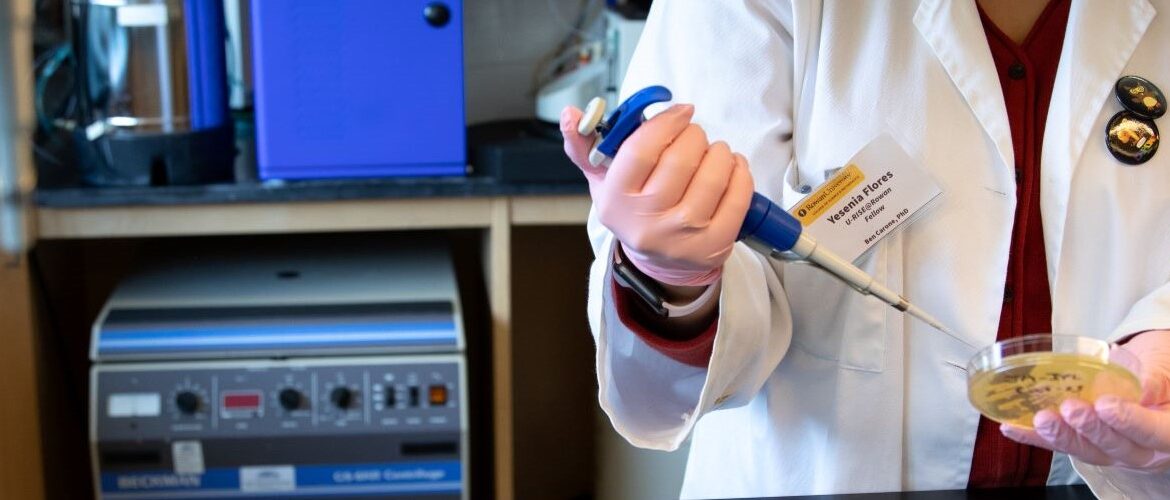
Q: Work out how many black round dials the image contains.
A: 3